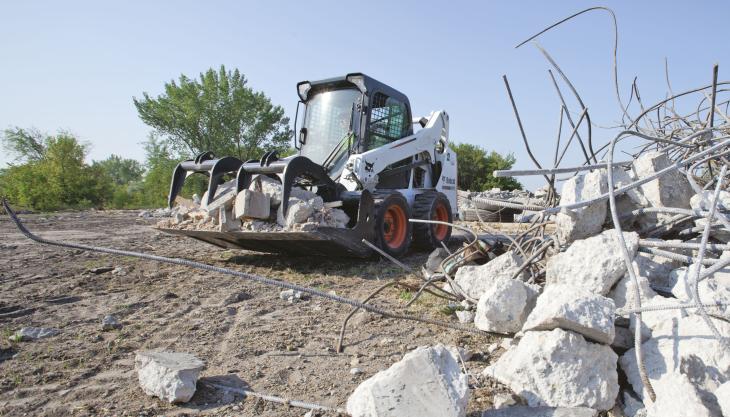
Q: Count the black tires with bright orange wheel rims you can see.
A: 2